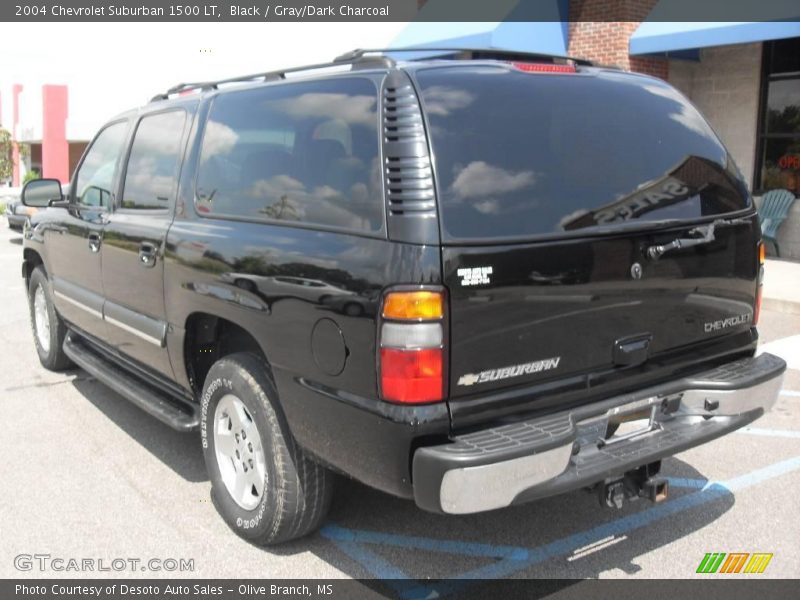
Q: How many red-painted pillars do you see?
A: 2